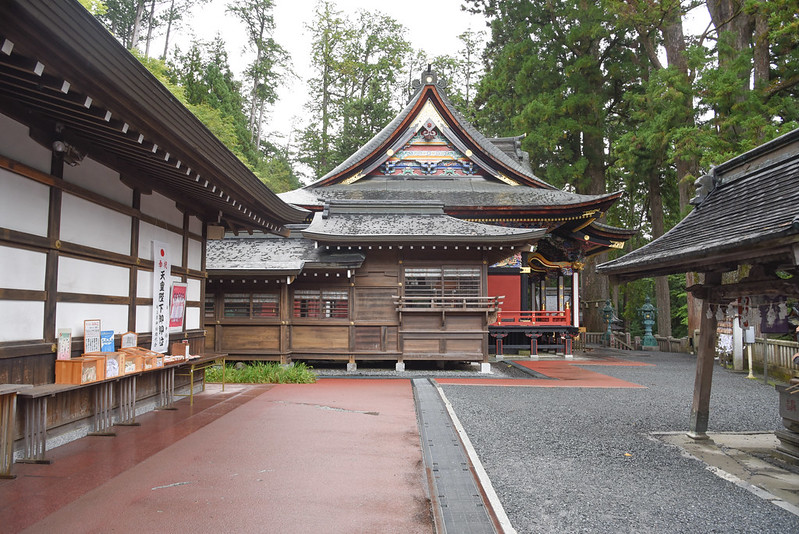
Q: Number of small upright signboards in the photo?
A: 4